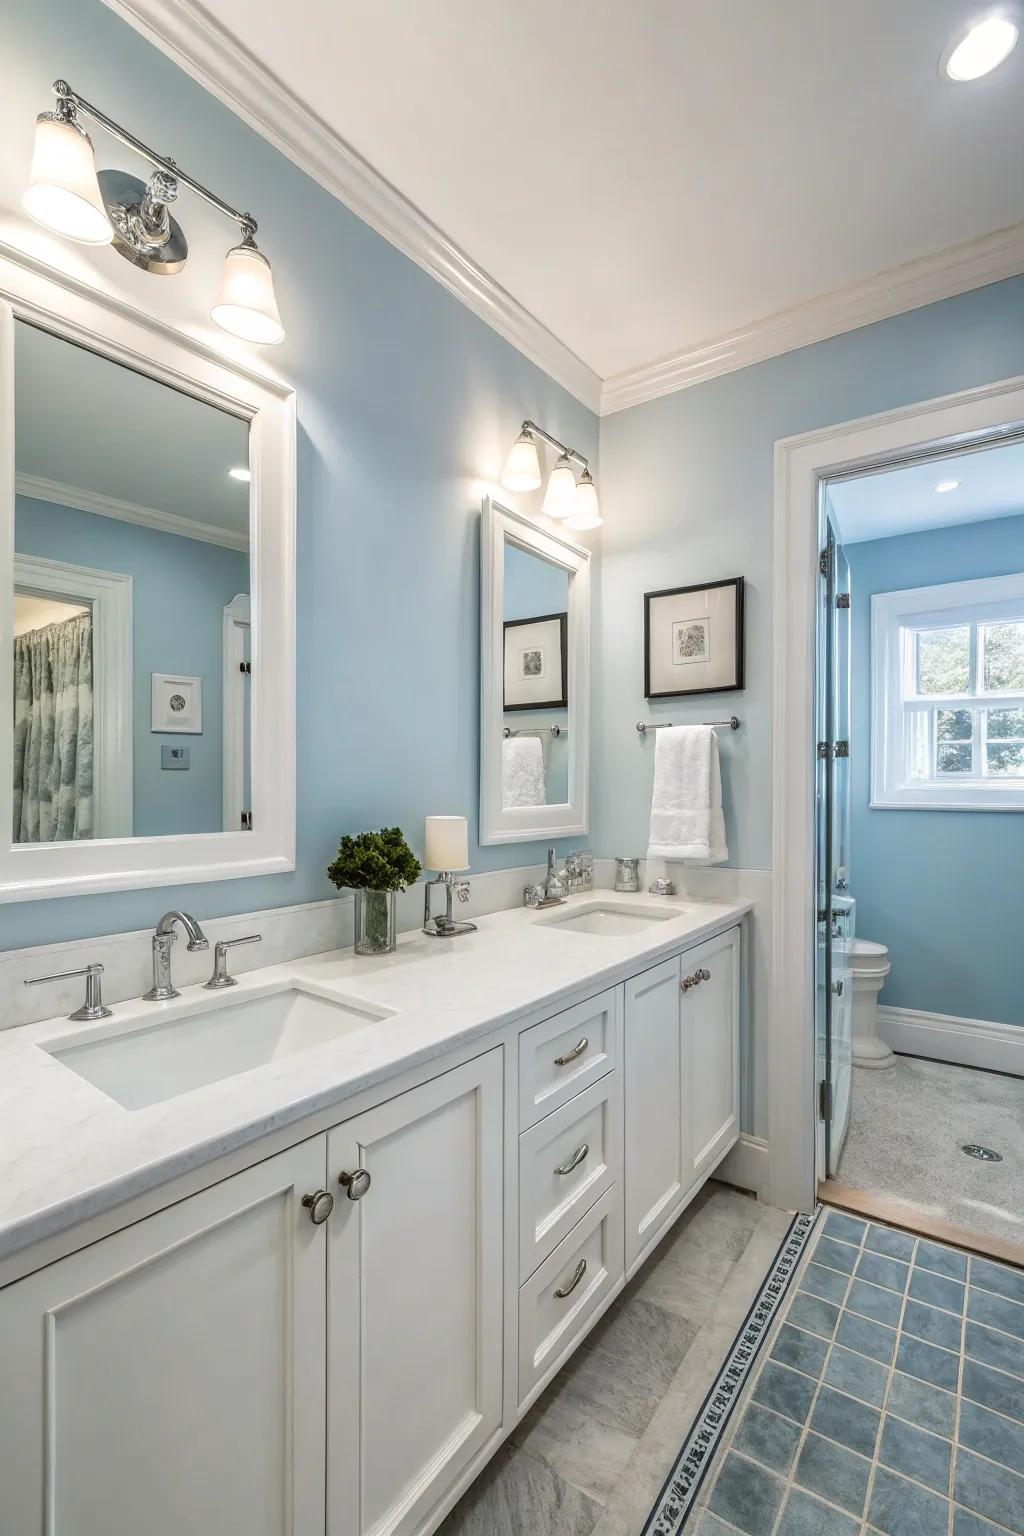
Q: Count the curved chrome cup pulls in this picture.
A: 3